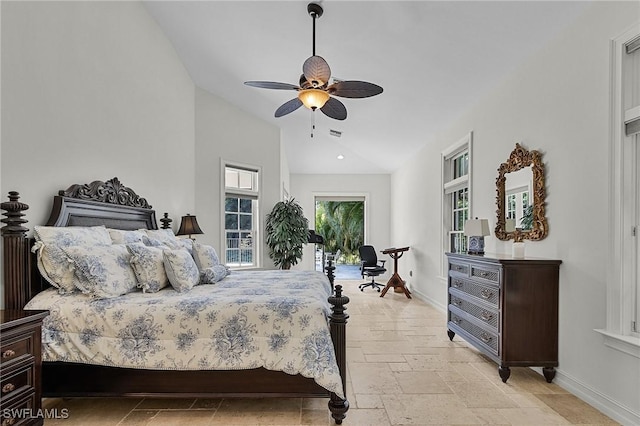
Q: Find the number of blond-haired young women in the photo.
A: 0